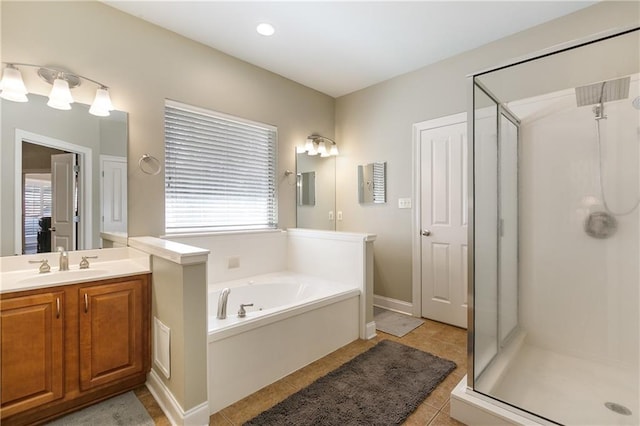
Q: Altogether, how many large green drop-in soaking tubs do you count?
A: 0